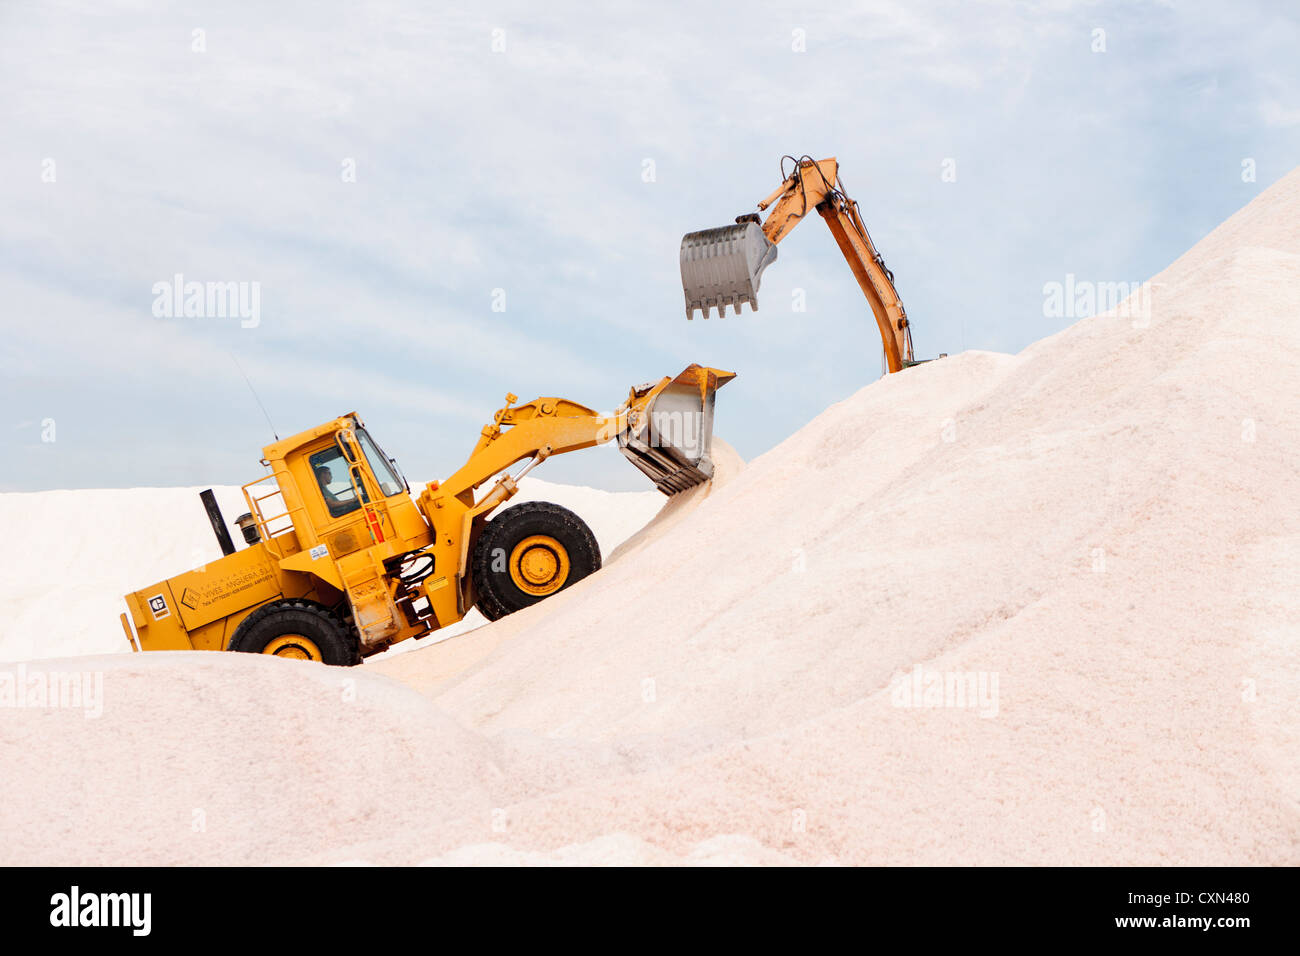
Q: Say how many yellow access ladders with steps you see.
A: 1